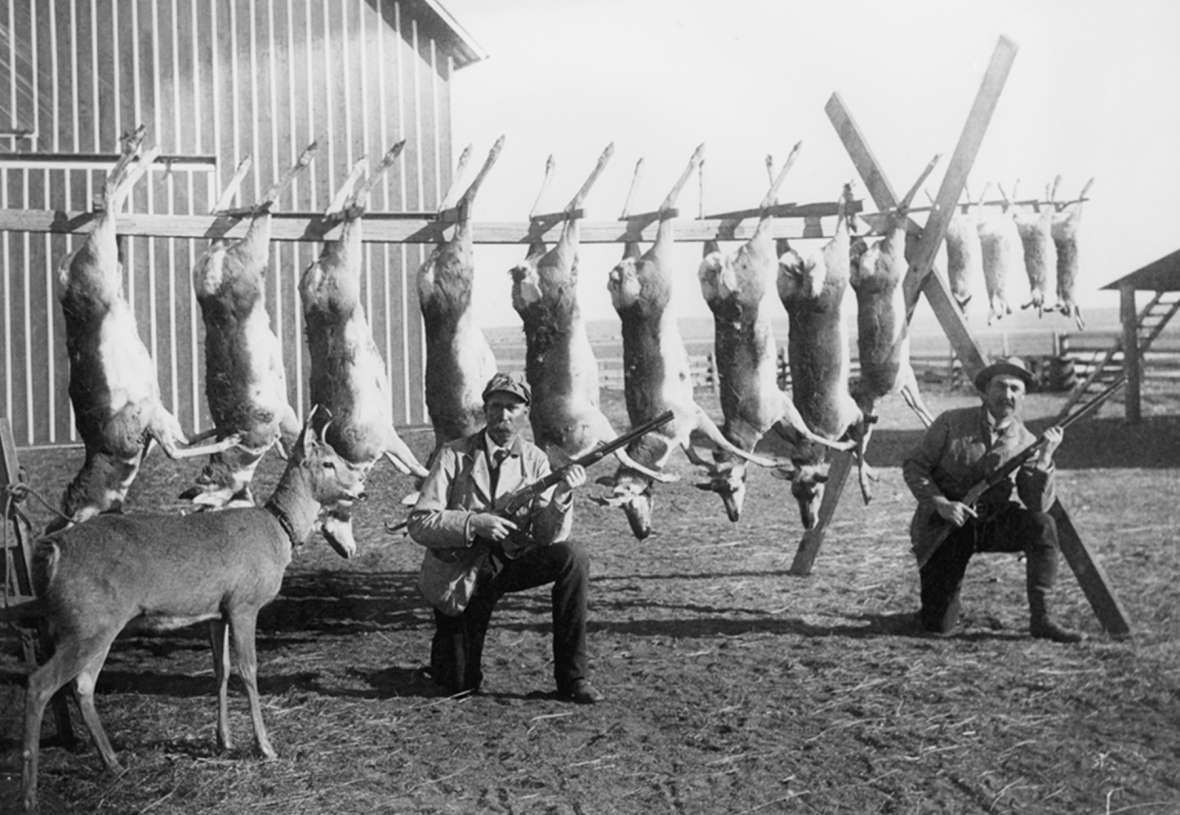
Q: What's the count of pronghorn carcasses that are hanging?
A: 9